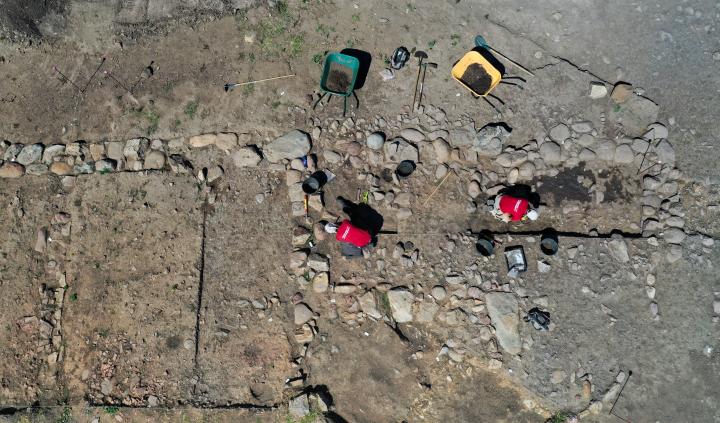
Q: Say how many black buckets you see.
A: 4